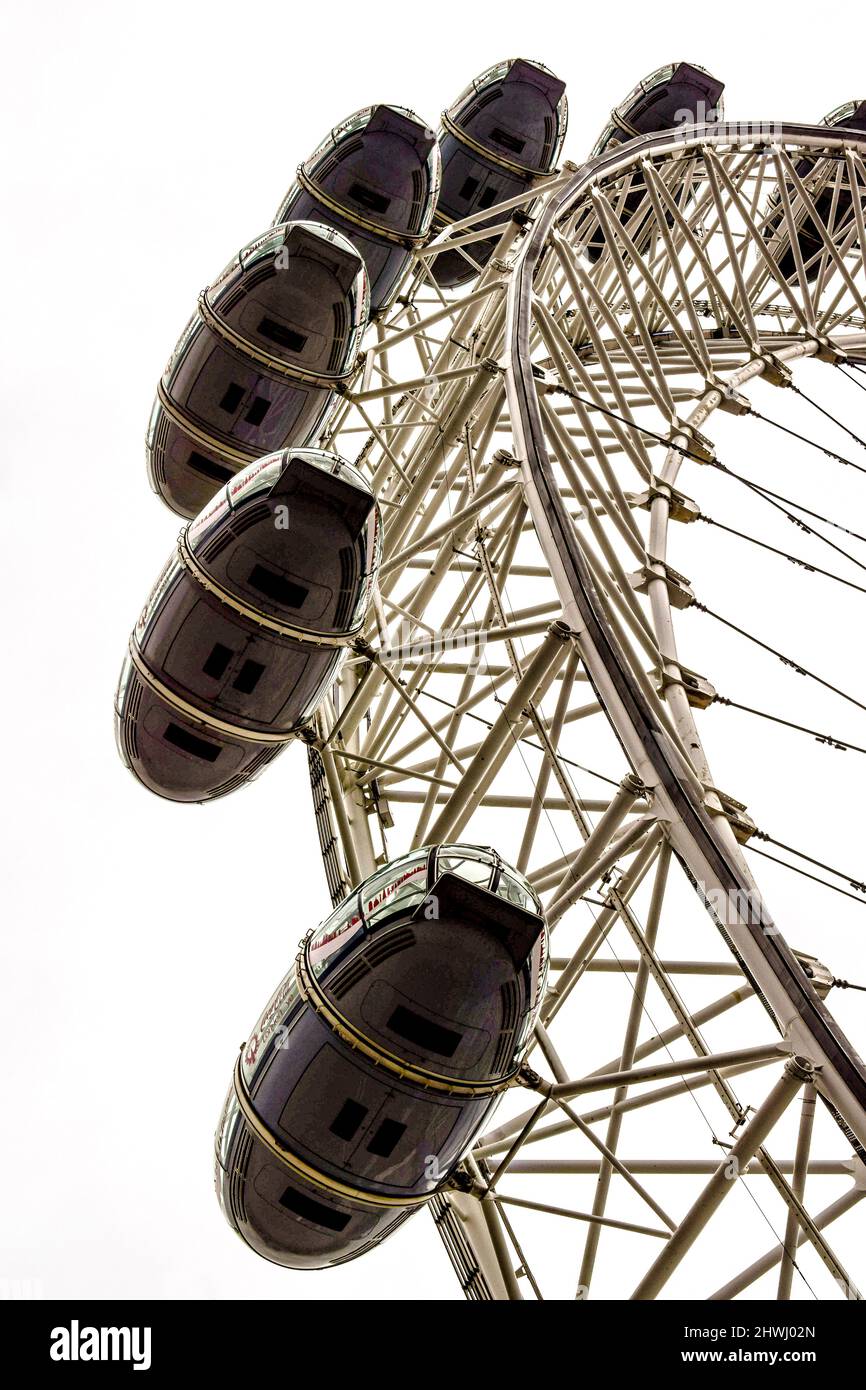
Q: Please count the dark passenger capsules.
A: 7